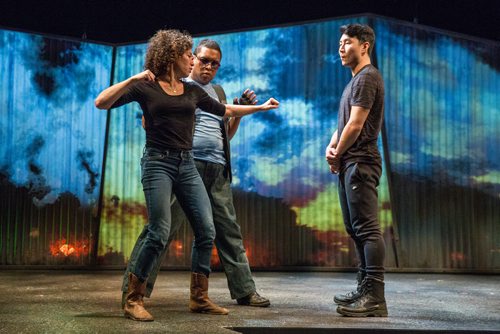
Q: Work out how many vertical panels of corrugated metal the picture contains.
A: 3